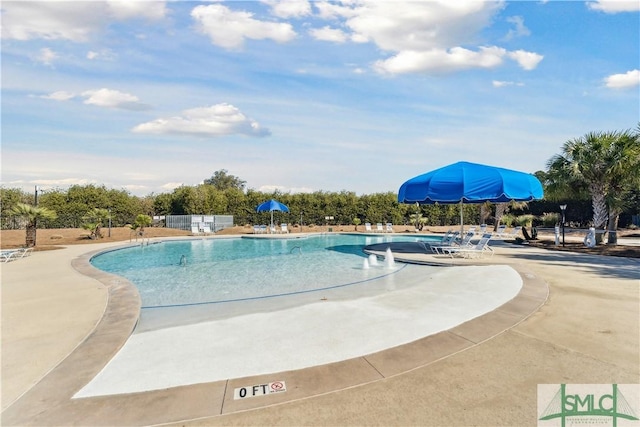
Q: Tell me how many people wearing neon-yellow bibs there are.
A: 0